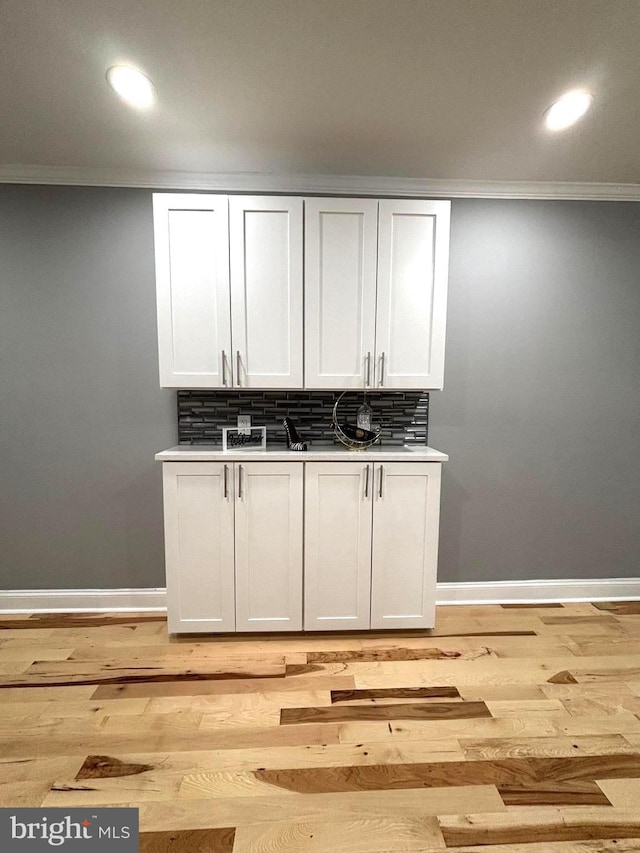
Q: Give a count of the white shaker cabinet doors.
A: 8